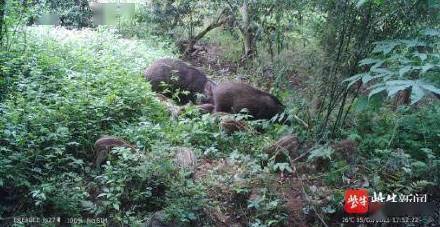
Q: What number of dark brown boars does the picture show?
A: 2